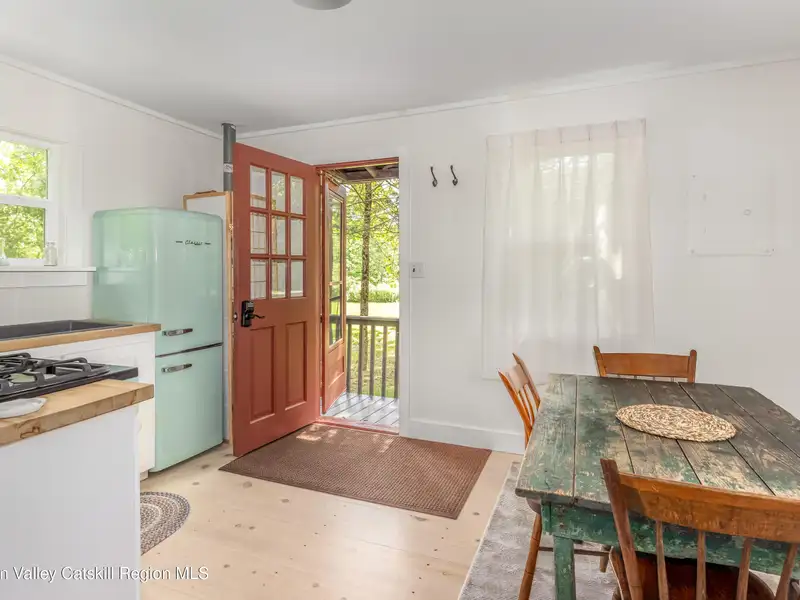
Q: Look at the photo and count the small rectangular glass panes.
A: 9